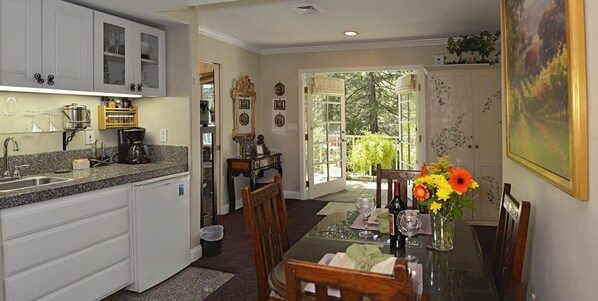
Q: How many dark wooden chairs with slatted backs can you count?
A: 4